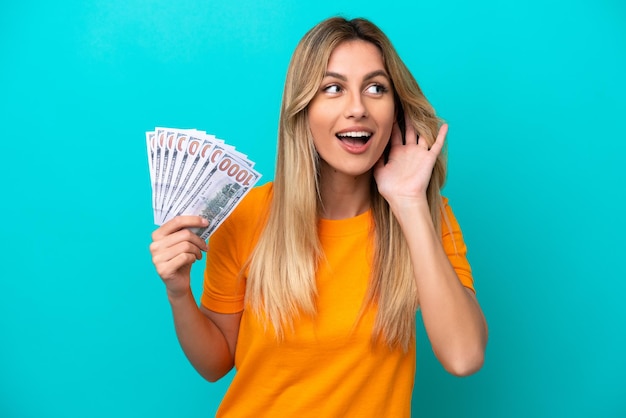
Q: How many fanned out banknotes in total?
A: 8